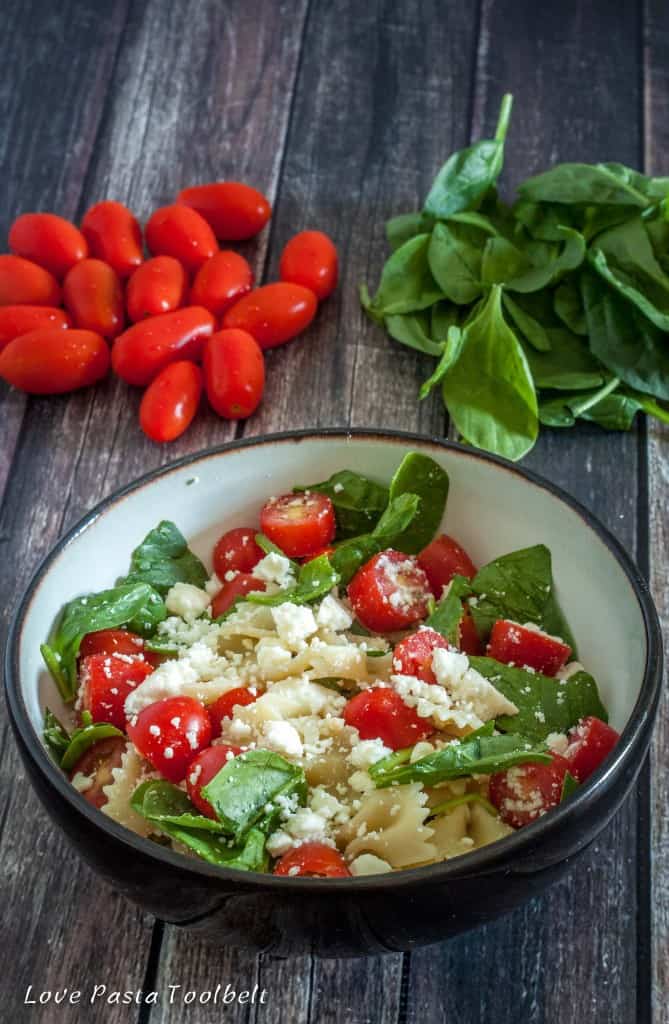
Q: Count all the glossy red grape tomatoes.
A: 15